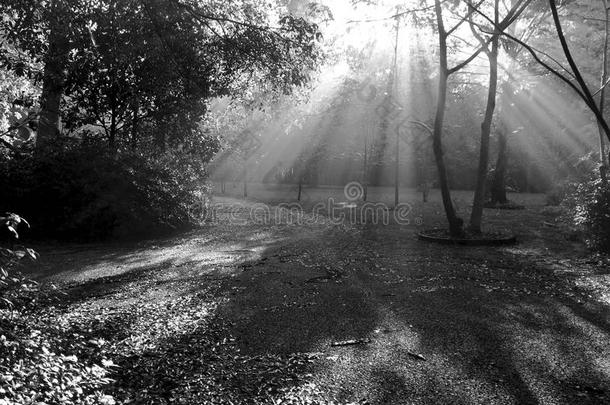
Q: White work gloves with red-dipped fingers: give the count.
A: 0